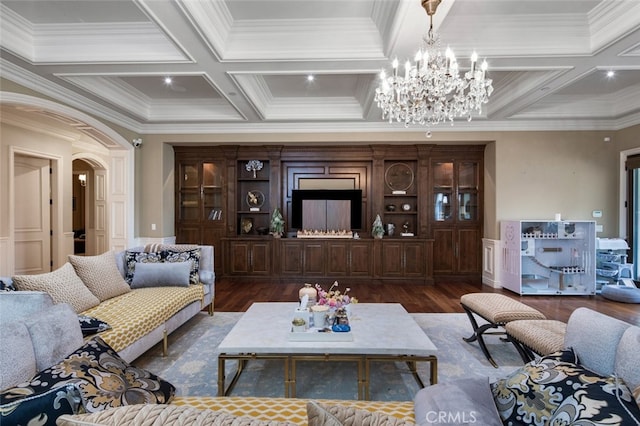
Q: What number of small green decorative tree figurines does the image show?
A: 2